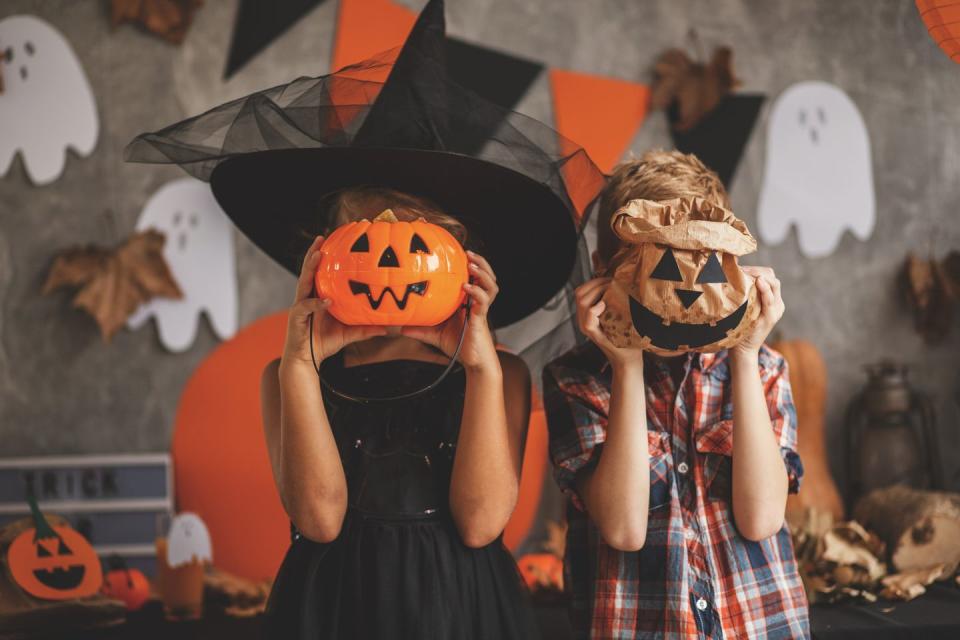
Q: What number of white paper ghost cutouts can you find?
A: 4